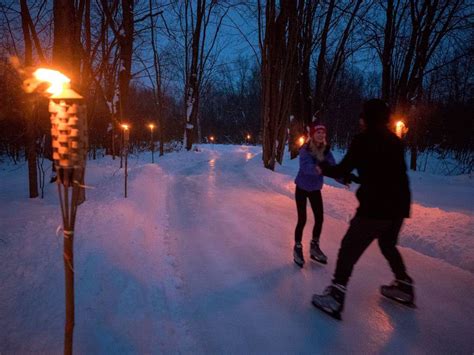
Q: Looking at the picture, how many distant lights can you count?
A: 6